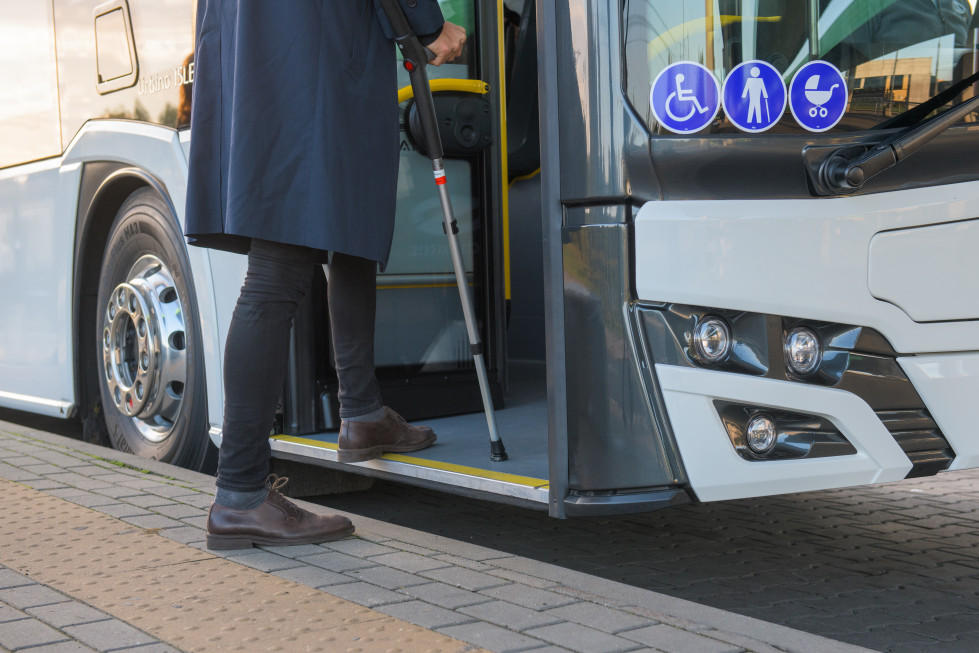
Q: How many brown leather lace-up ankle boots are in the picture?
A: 2